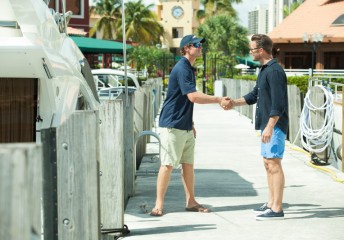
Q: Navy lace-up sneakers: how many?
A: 2